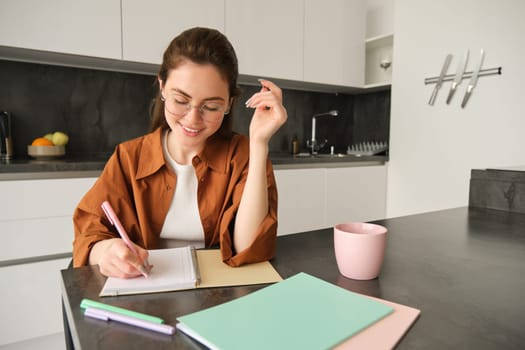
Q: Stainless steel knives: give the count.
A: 3